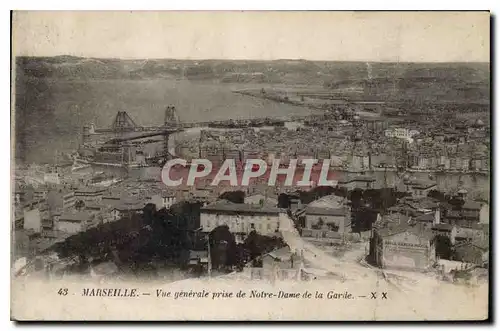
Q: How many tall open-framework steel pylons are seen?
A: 2